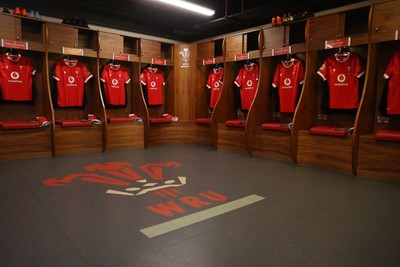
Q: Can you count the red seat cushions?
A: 9